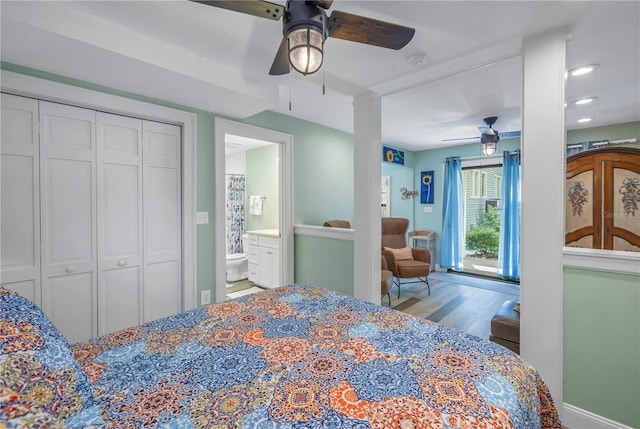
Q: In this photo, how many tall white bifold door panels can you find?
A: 4